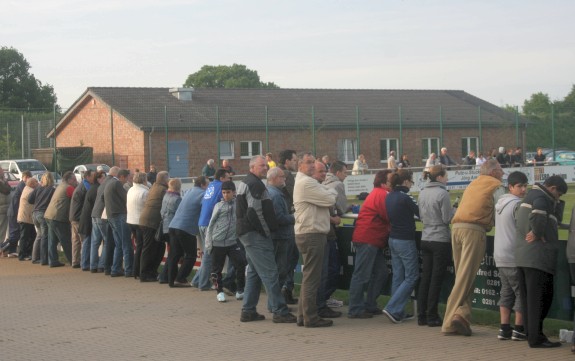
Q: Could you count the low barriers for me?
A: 2